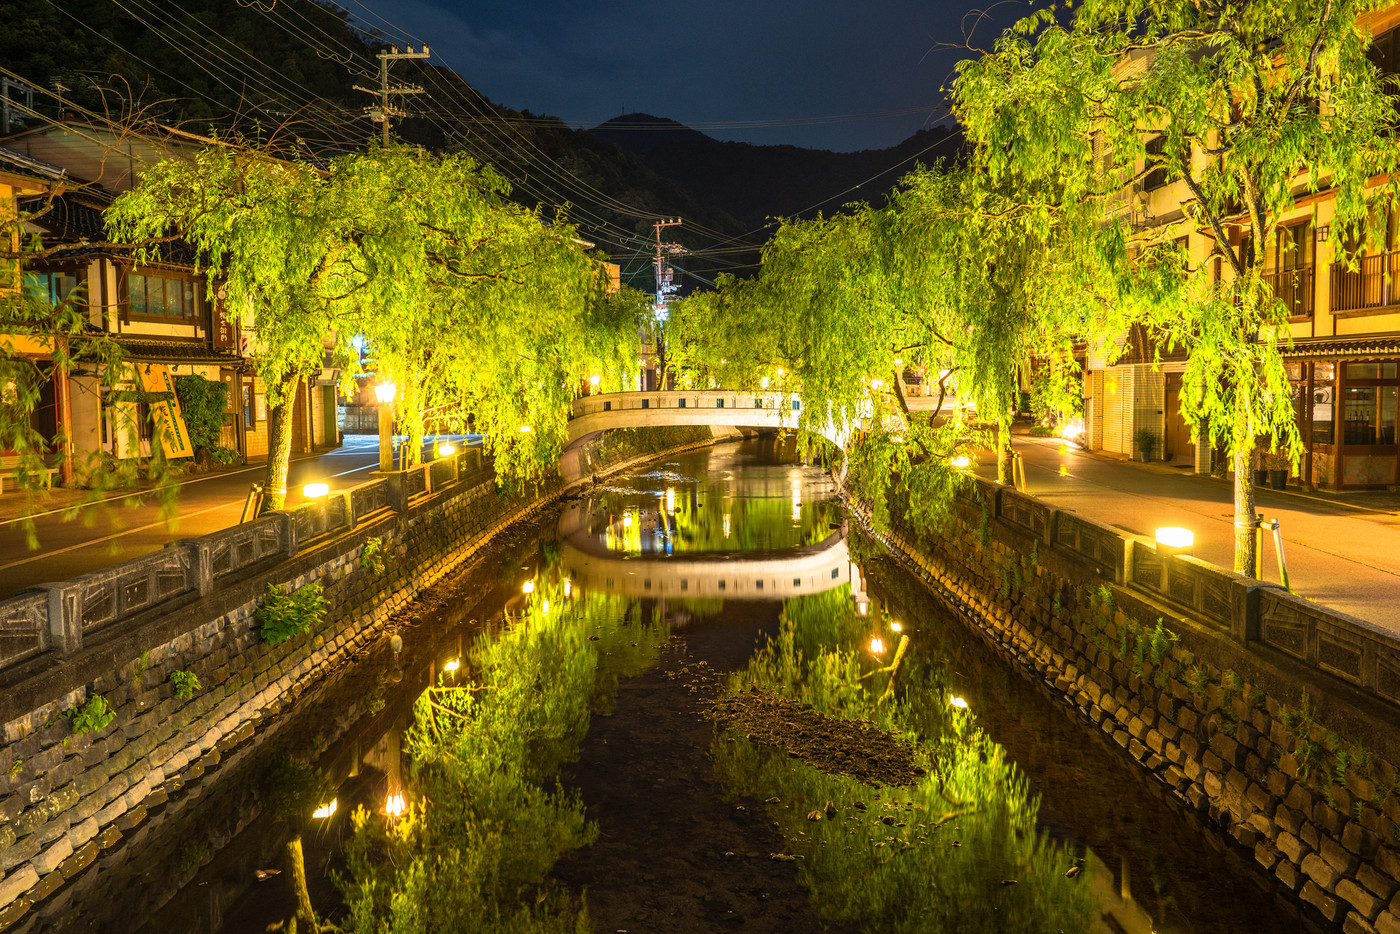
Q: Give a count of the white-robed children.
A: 0